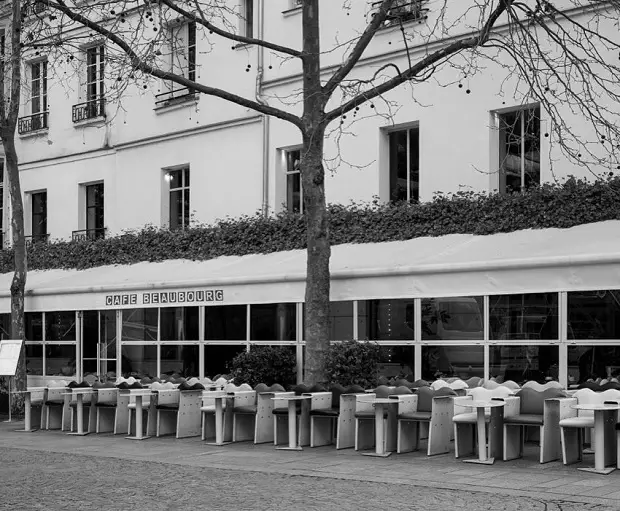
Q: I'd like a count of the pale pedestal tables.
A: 8